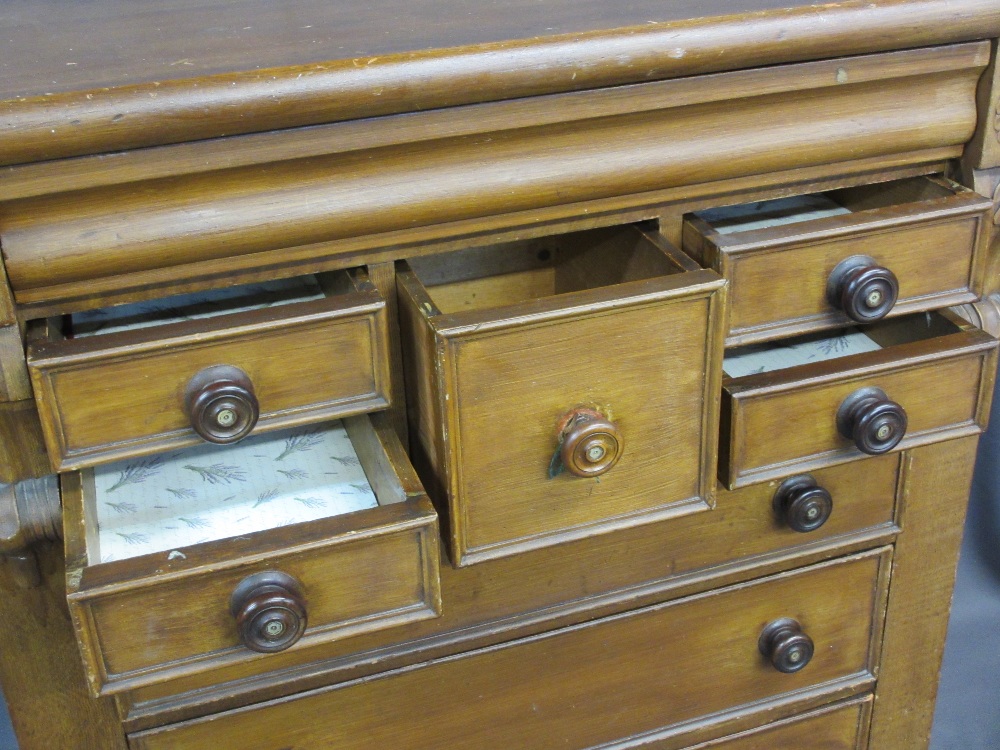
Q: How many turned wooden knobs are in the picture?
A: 7